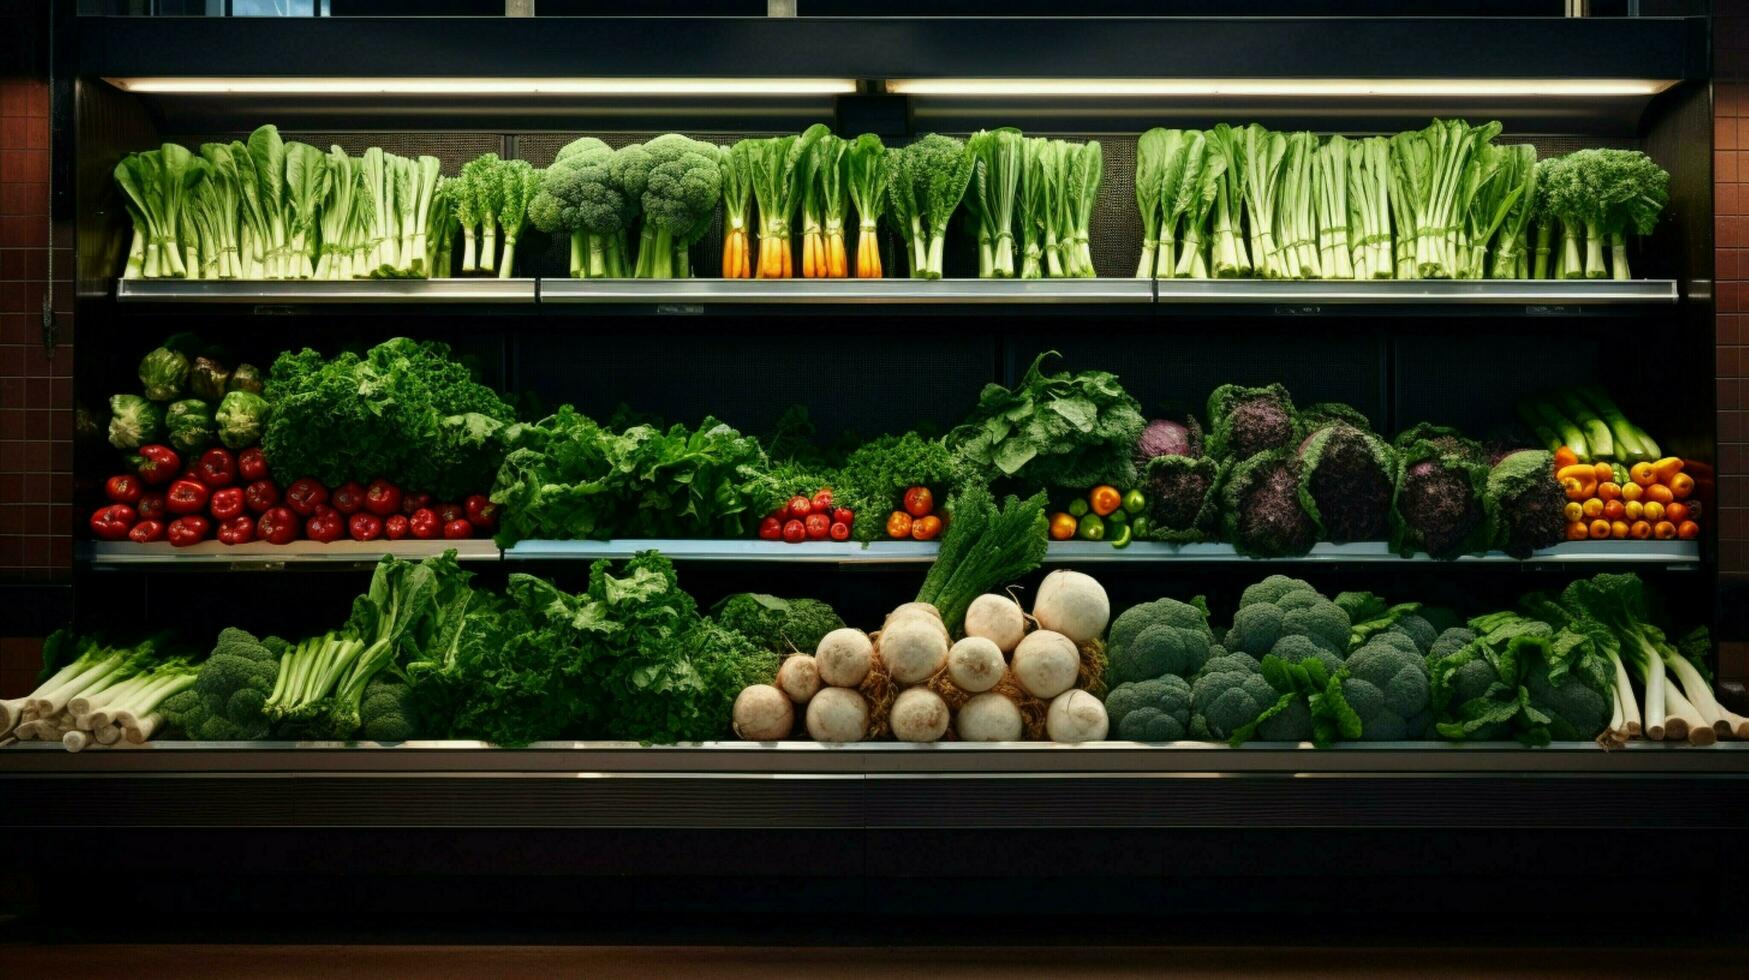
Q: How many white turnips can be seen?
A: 13